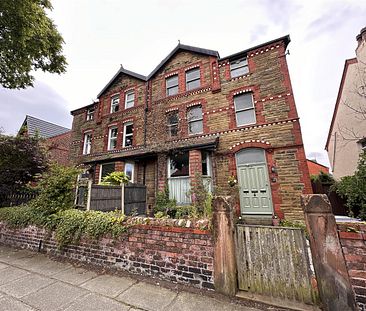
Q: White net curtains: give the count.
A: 2